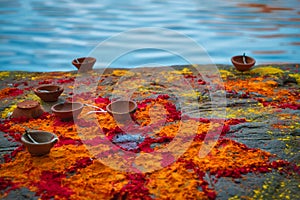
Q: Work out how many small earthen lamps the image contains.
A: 7